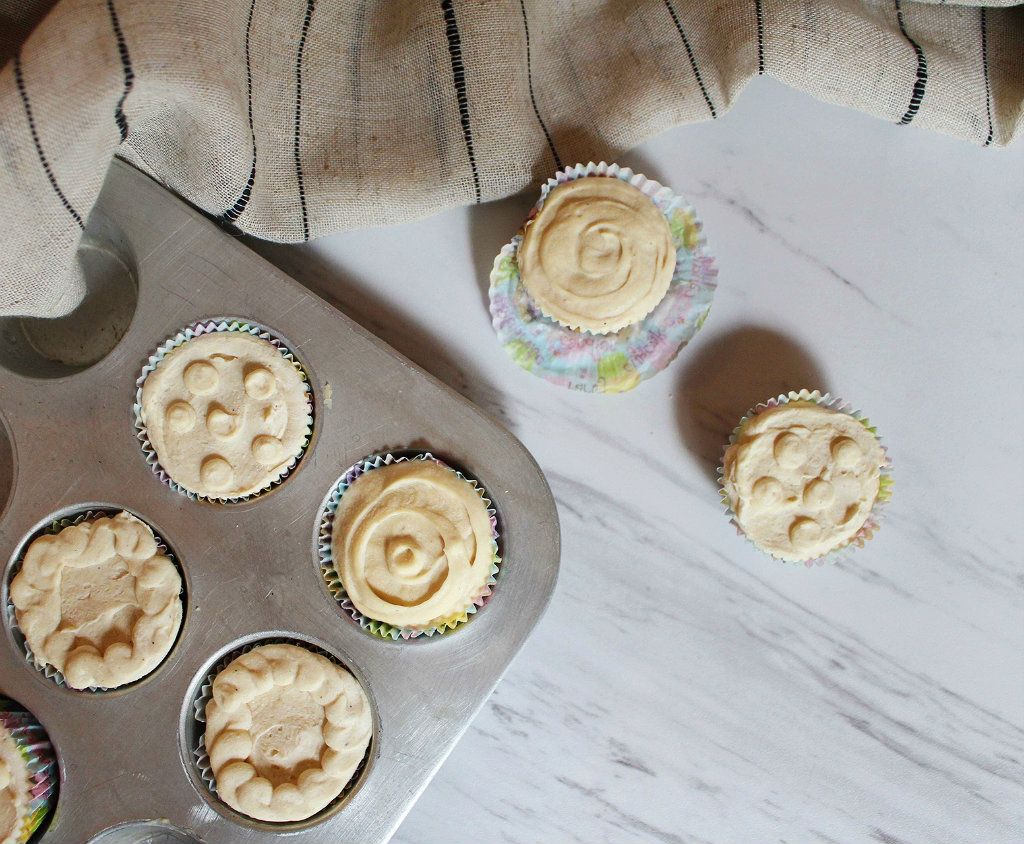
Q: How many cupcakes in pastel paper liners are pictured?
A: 7